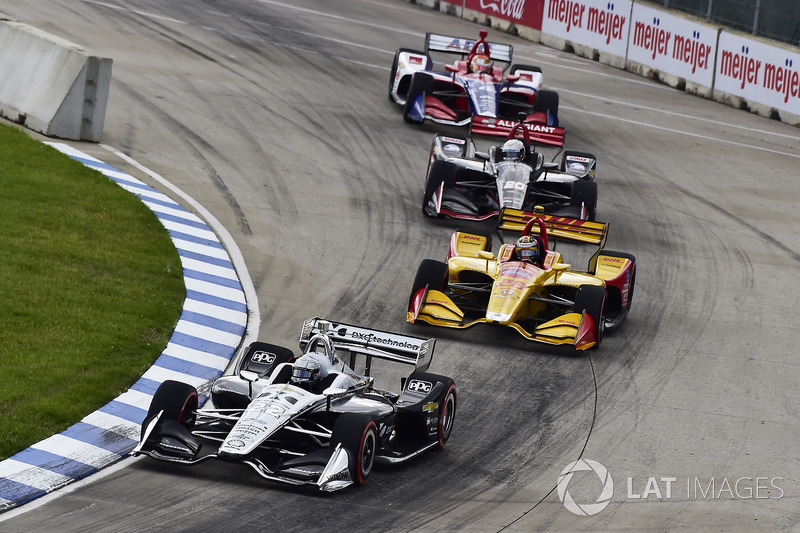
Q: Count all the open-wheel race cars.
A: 4